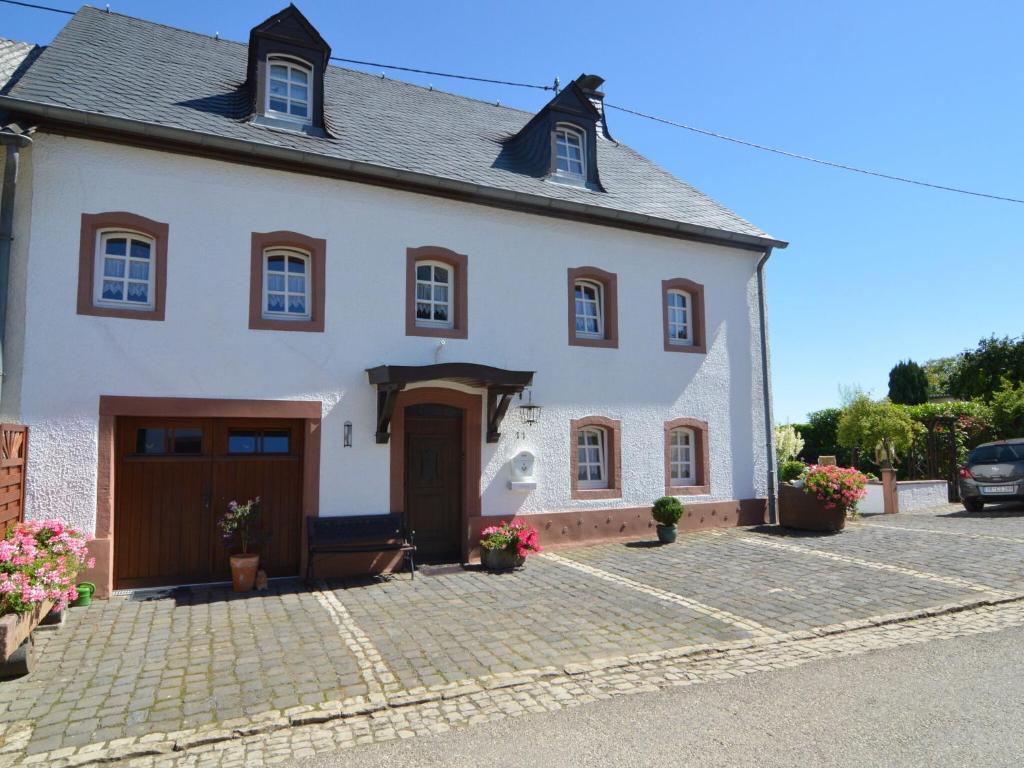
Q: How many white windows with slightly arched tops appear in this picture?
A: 9